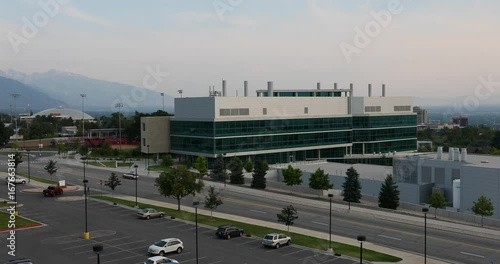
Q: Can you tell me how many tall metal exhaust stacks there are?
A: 8